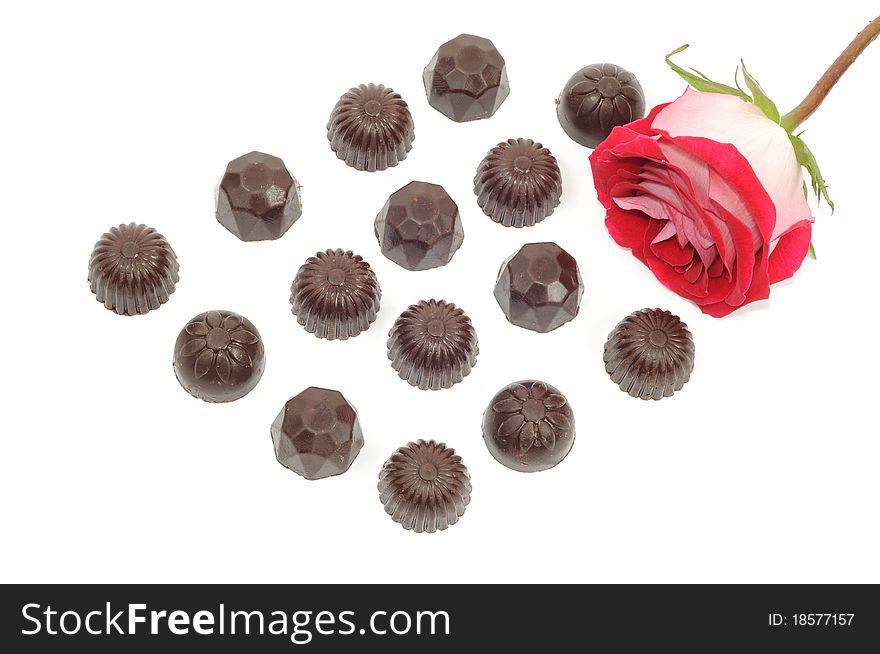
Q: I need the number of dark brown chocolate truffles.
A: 15